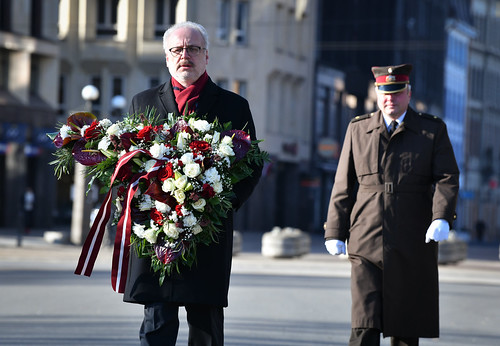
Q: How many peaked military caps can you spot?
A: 1